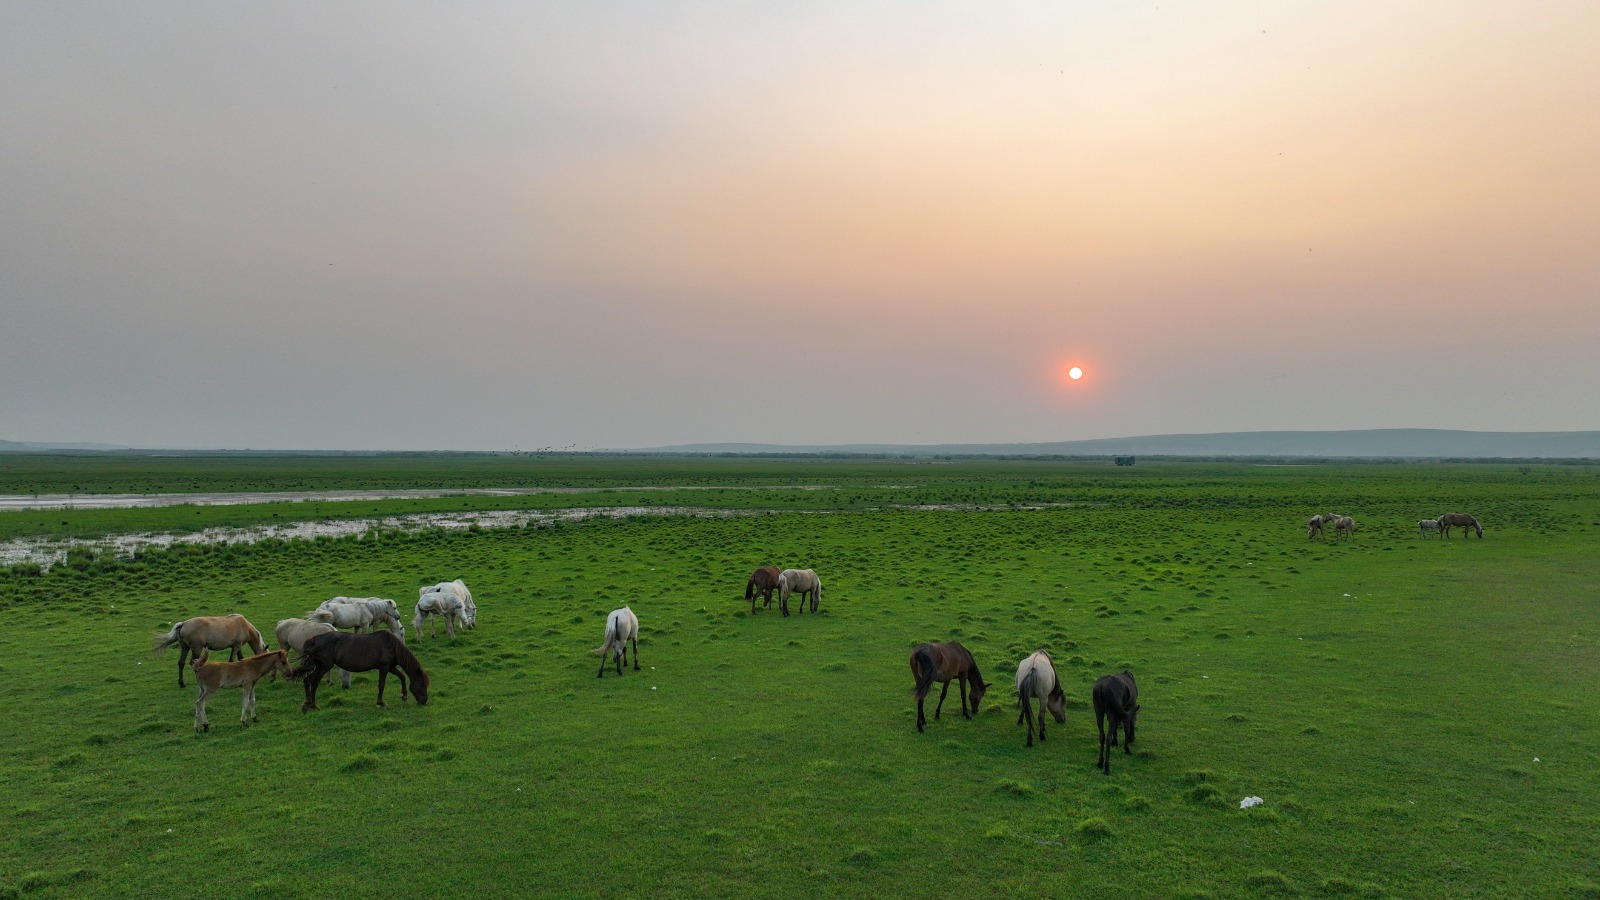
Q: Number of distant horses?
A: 4